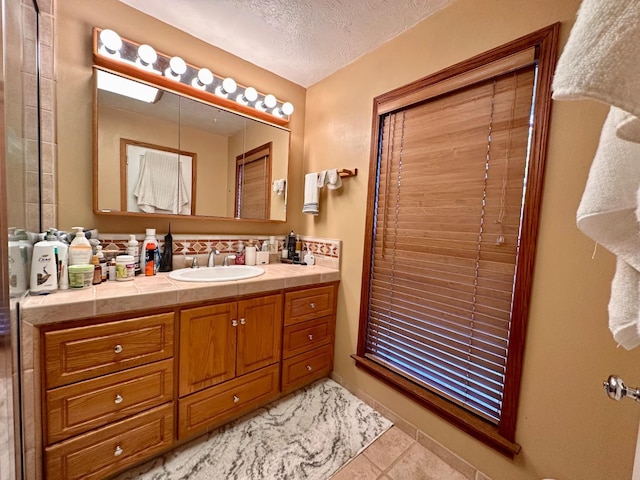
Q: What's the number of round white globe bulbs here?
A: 8